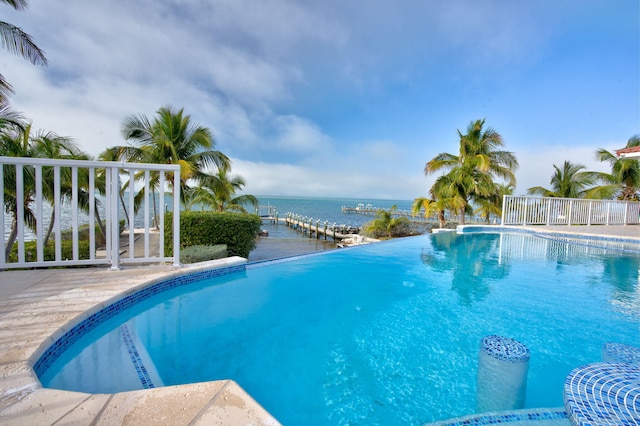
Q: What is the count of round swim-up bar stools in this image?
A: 2